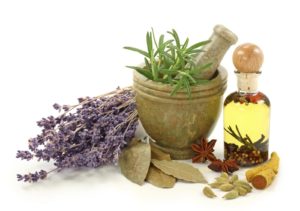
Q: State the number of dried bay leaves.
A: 4